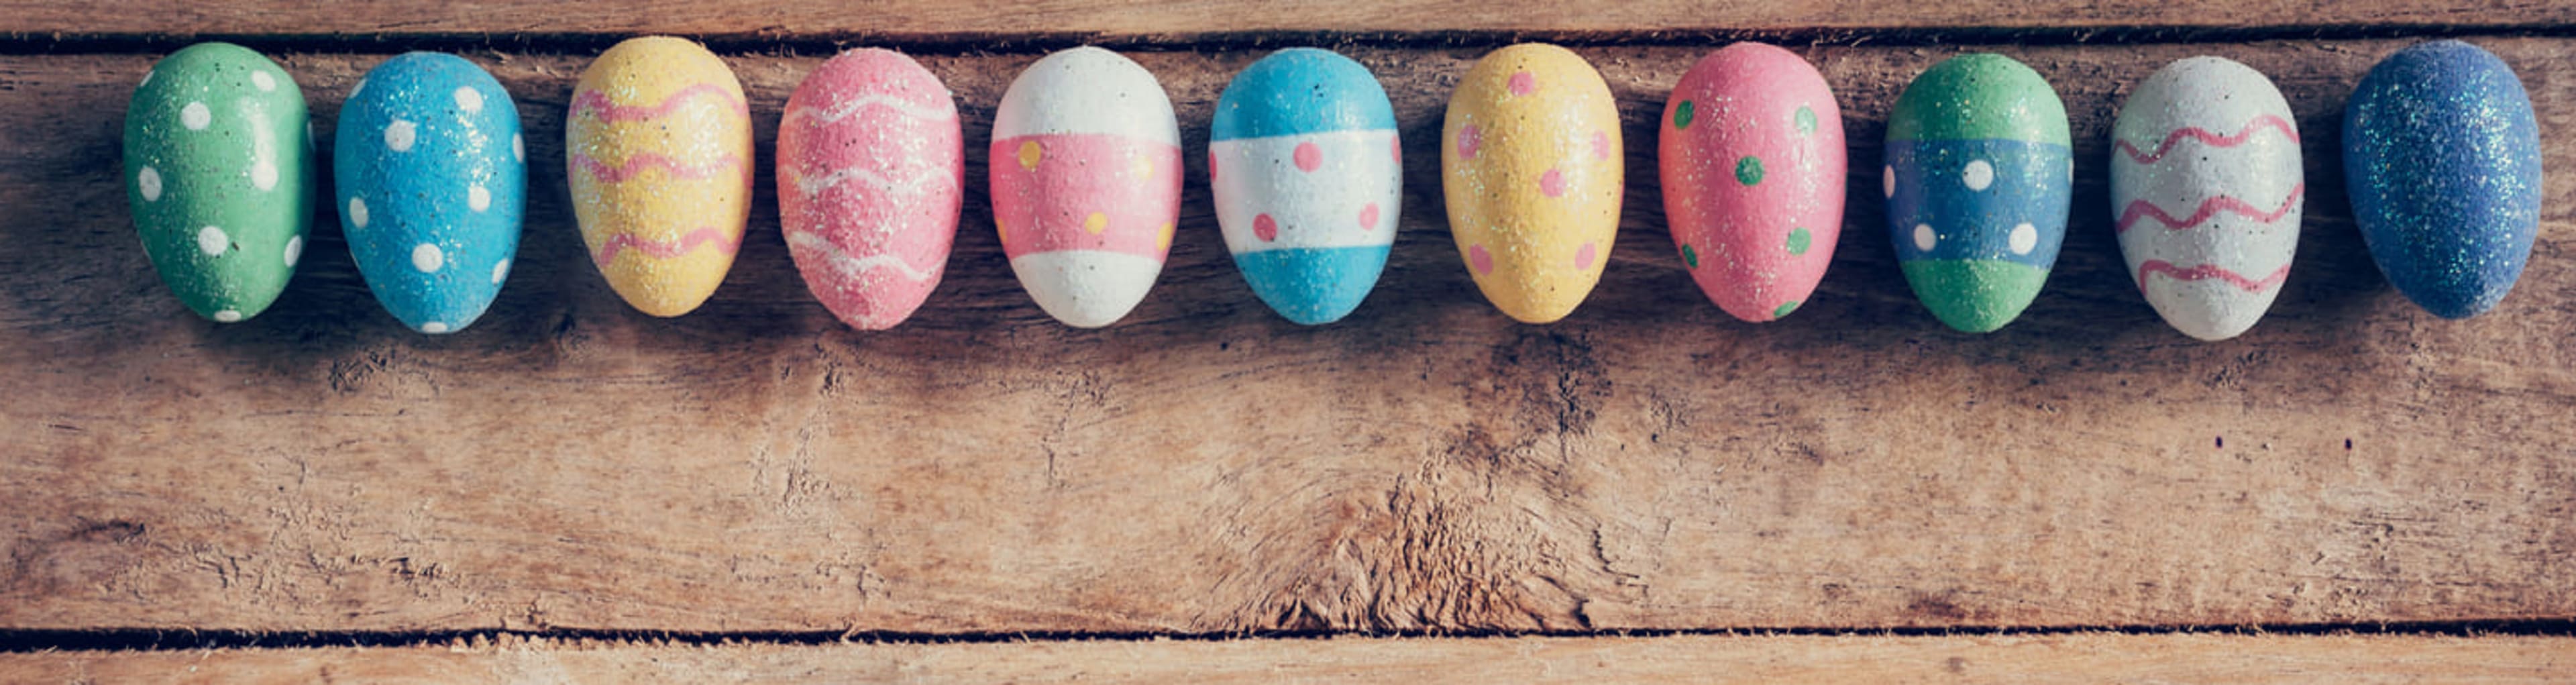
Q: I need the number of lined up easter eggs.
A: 11